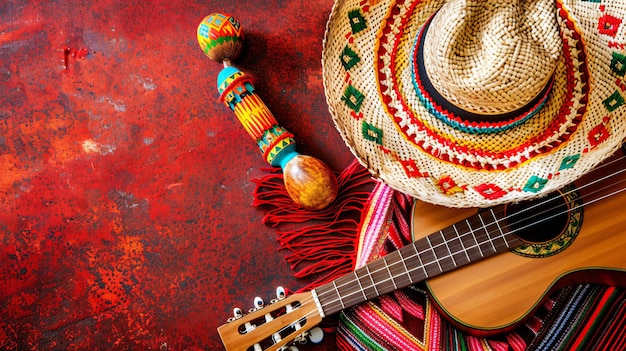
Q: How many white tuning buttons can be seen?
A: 5